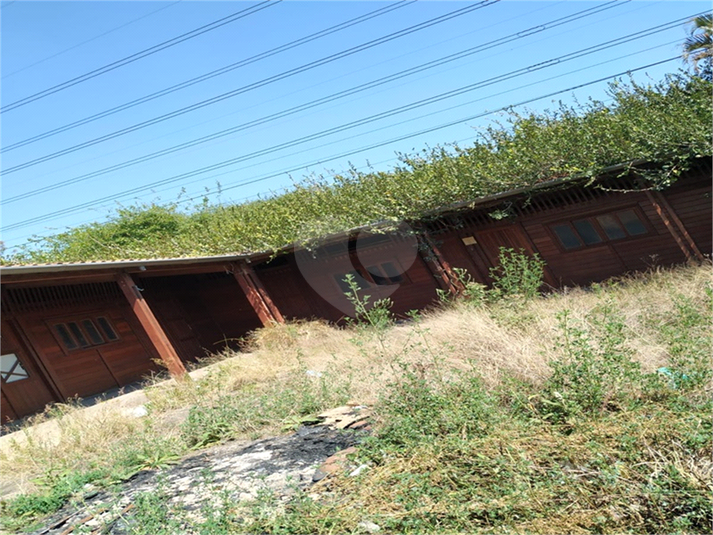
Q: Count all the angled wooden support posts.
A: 4